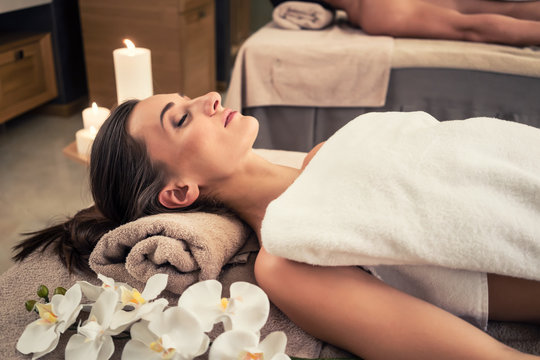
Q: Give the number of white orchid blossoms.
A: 7